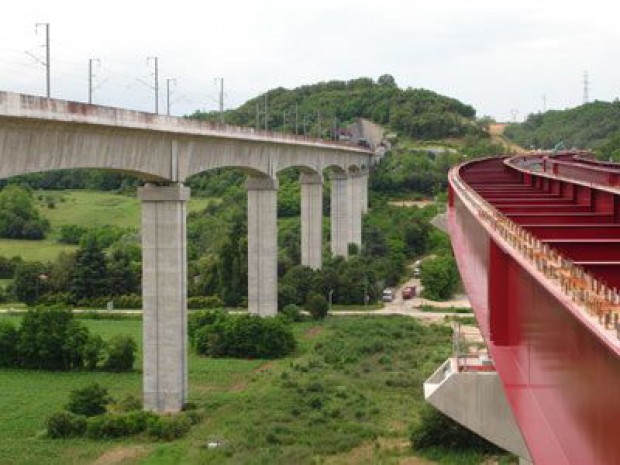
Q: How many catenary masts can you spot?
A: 12